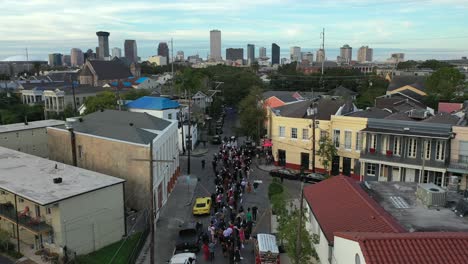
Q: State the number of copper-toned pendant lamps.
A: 0